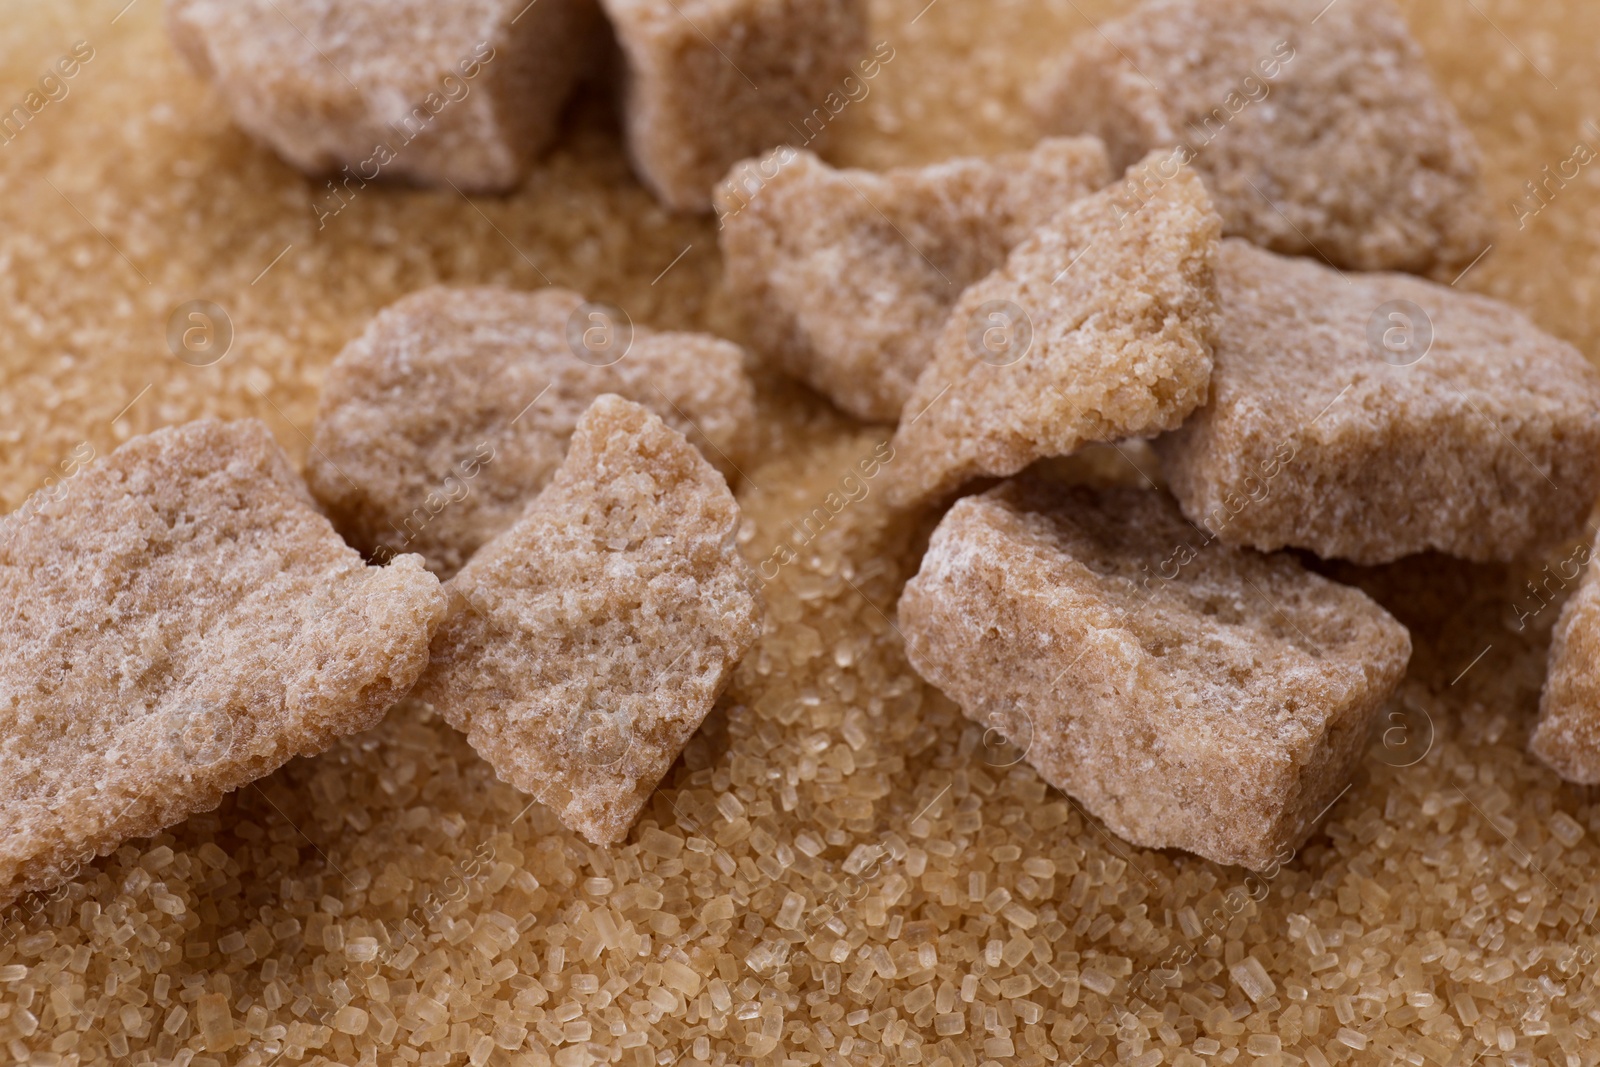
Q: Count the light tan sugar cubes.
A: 11